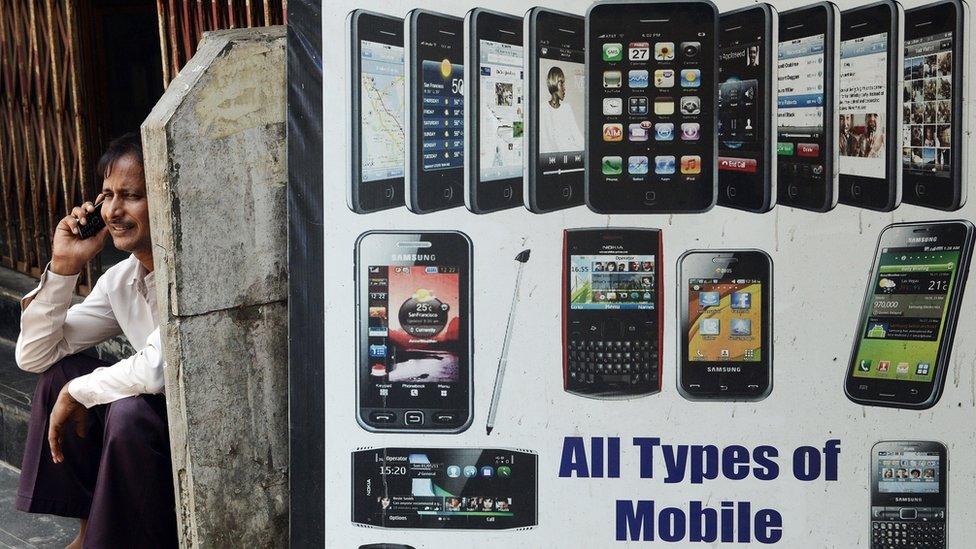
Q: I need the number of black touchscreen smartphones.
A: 13